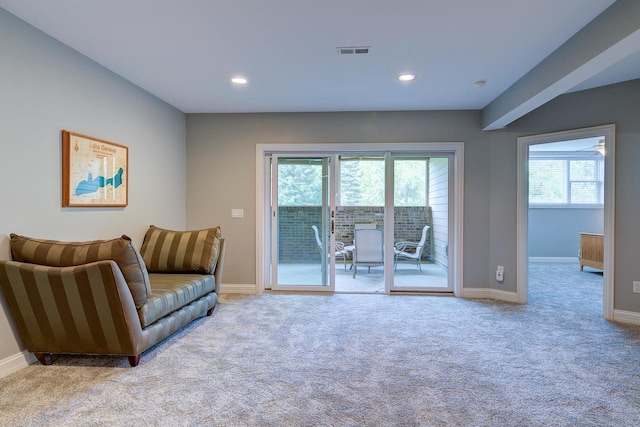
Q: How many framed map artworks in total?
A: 1